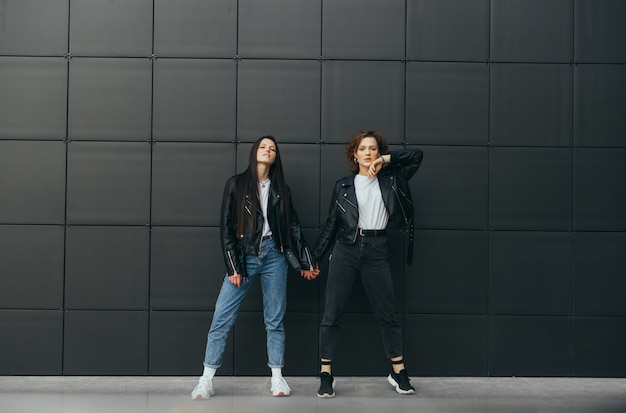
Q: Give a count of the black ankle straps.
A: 2